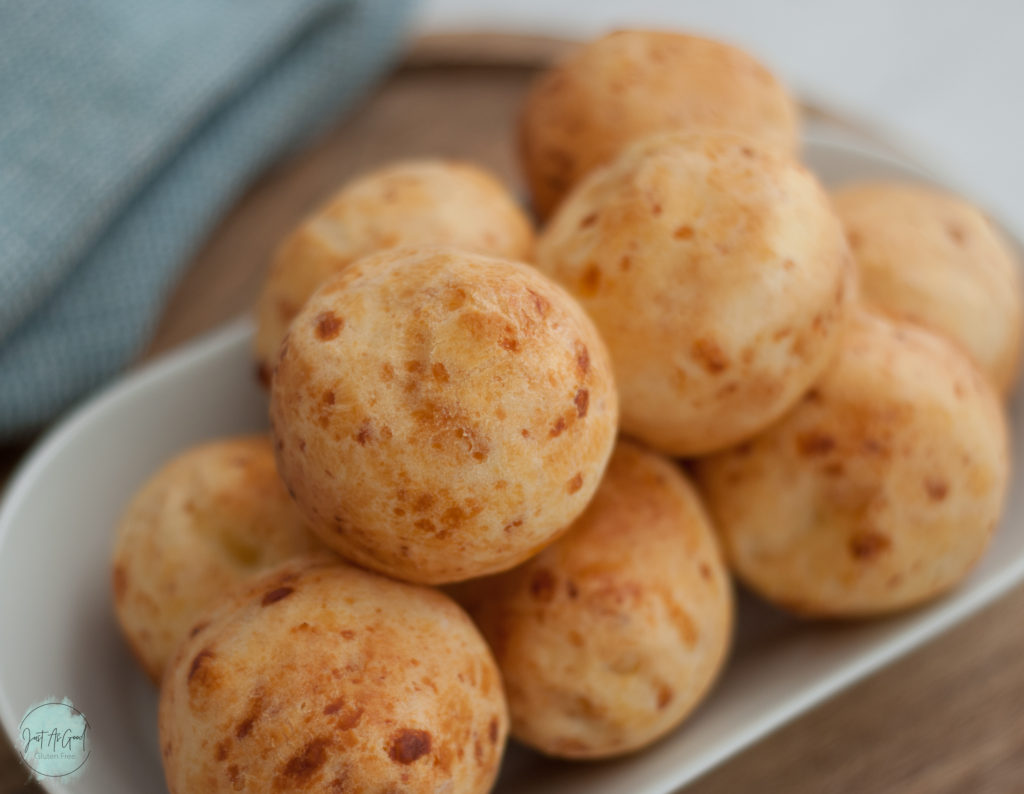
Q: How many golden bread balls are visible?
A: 9